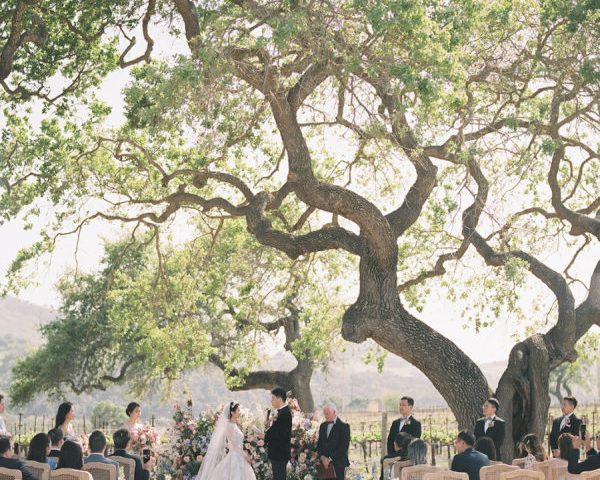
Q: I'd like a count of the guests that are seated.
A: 13